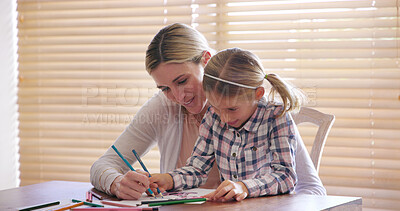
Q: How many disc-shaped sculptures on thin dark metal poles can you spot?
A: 0